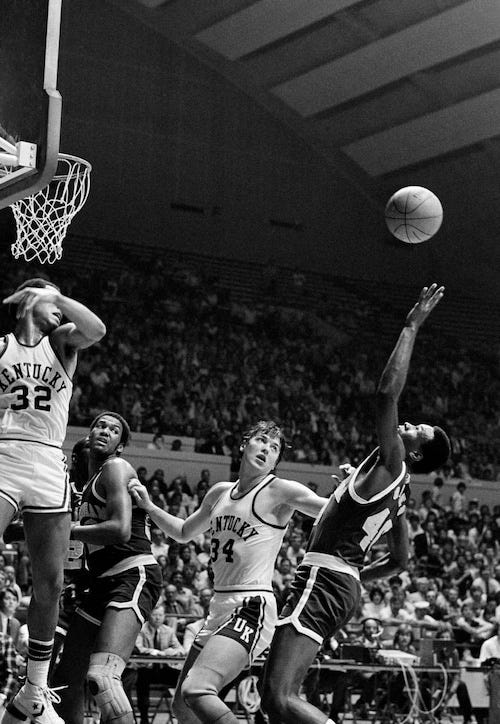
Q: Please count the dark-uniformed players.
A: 3